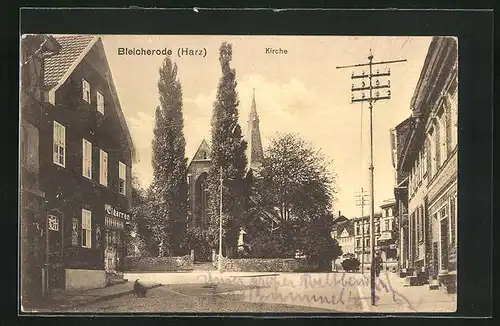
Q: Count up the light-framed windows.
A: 7